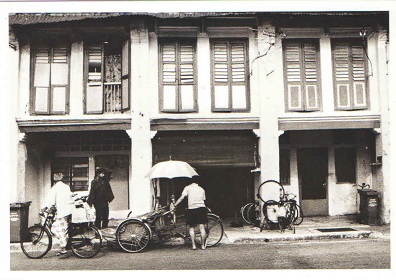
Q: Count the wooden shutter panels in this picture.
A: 12